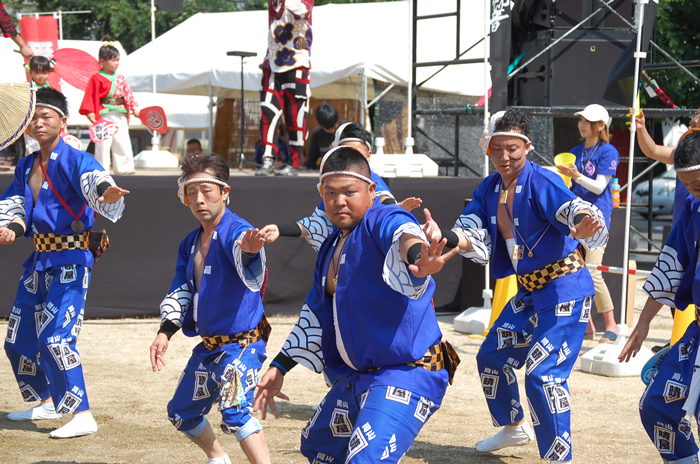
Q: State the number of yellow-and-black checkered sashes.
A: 4